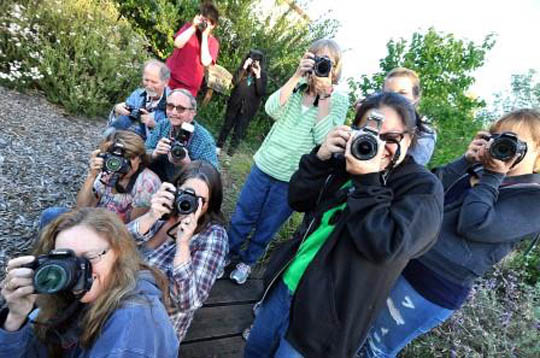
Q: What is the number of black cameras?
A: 9